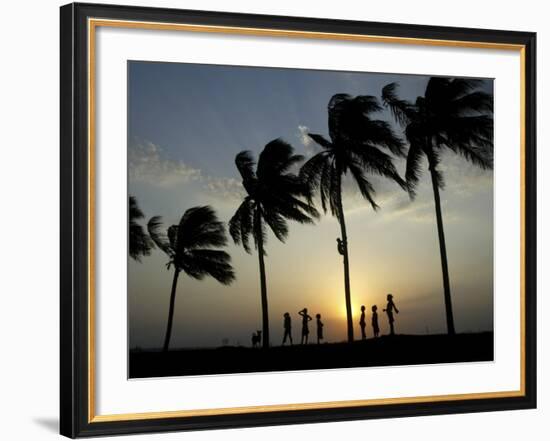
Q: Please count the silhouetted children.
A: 7